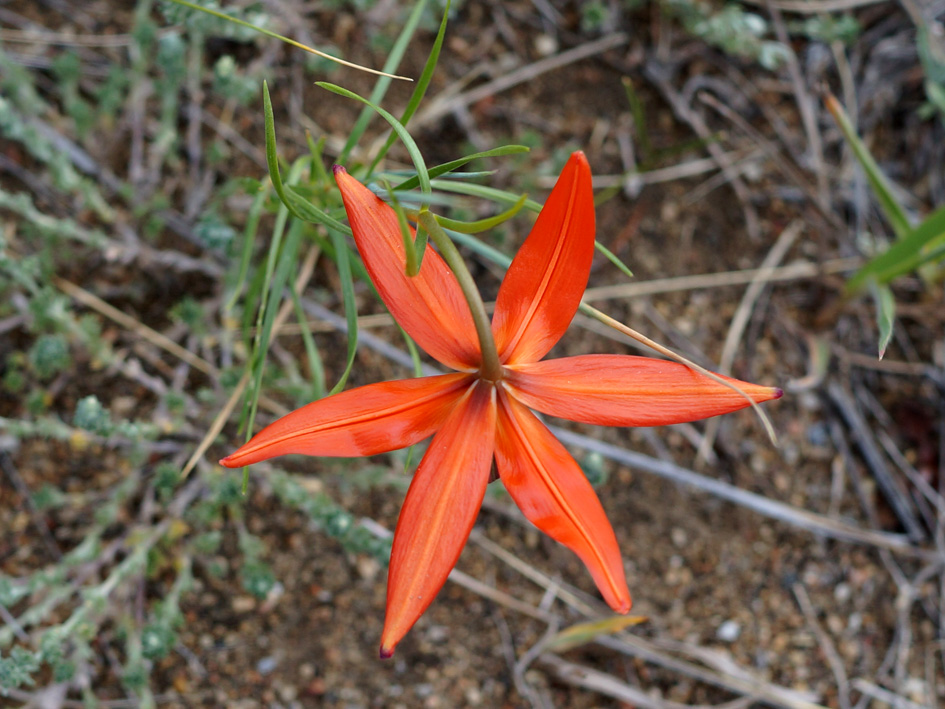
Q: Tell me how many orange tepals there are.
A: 6